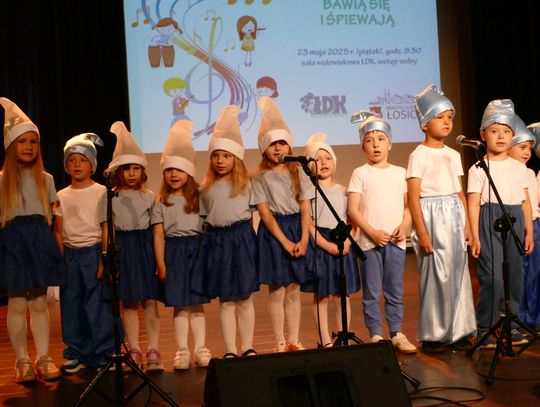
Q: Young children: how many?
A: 12